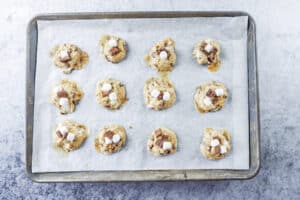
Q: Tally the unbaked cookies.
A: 12